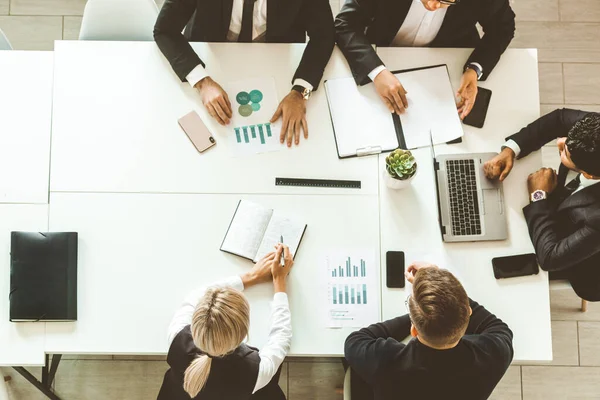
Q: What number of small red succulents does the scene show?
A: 0